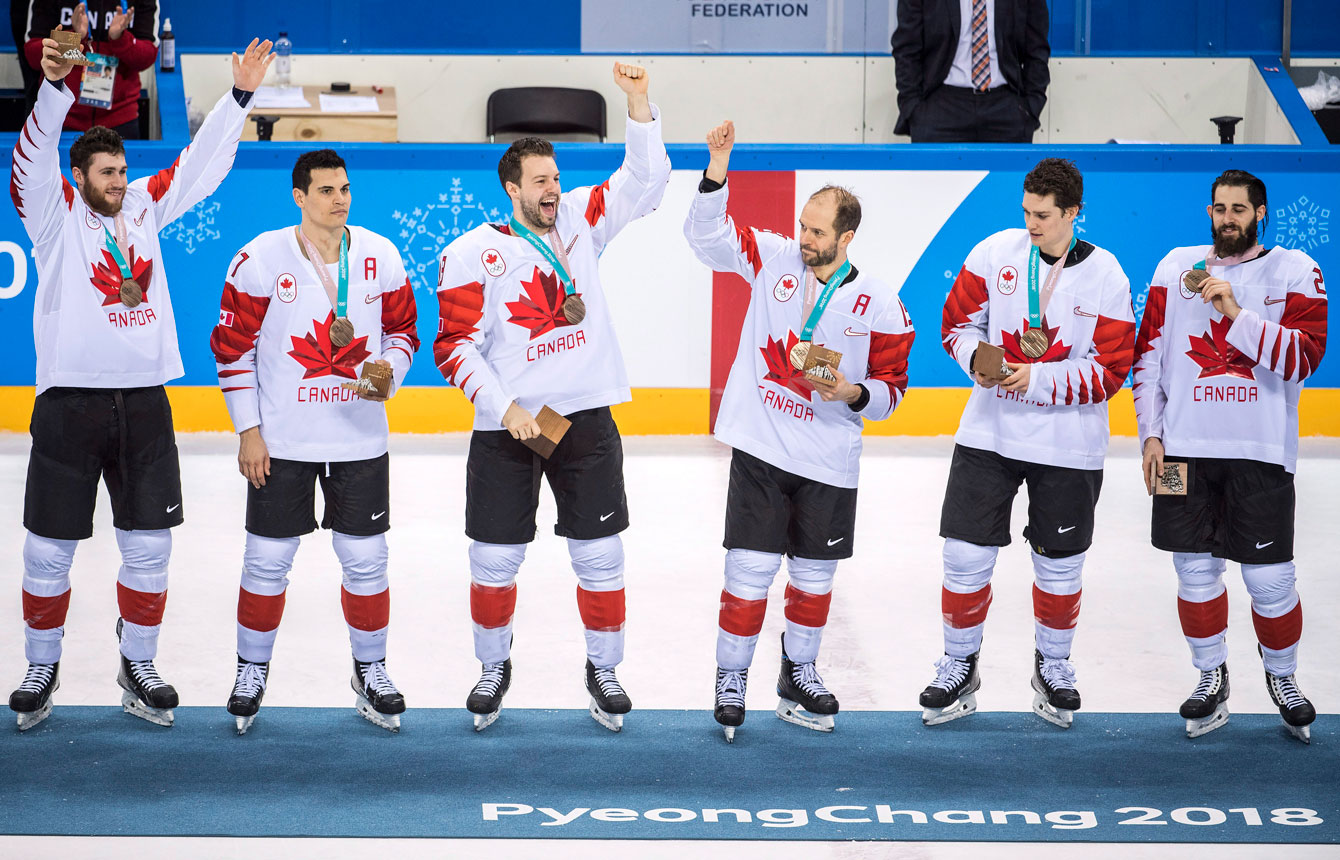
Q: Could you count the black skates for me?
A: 12